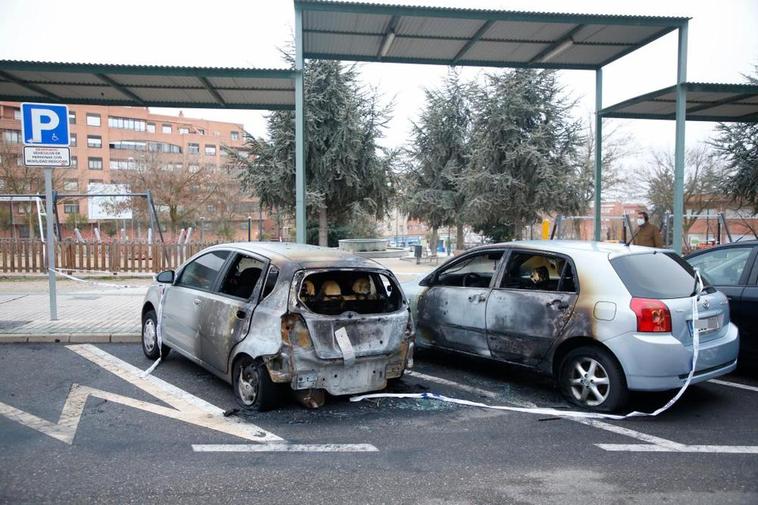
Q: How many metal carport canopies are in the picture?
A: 3